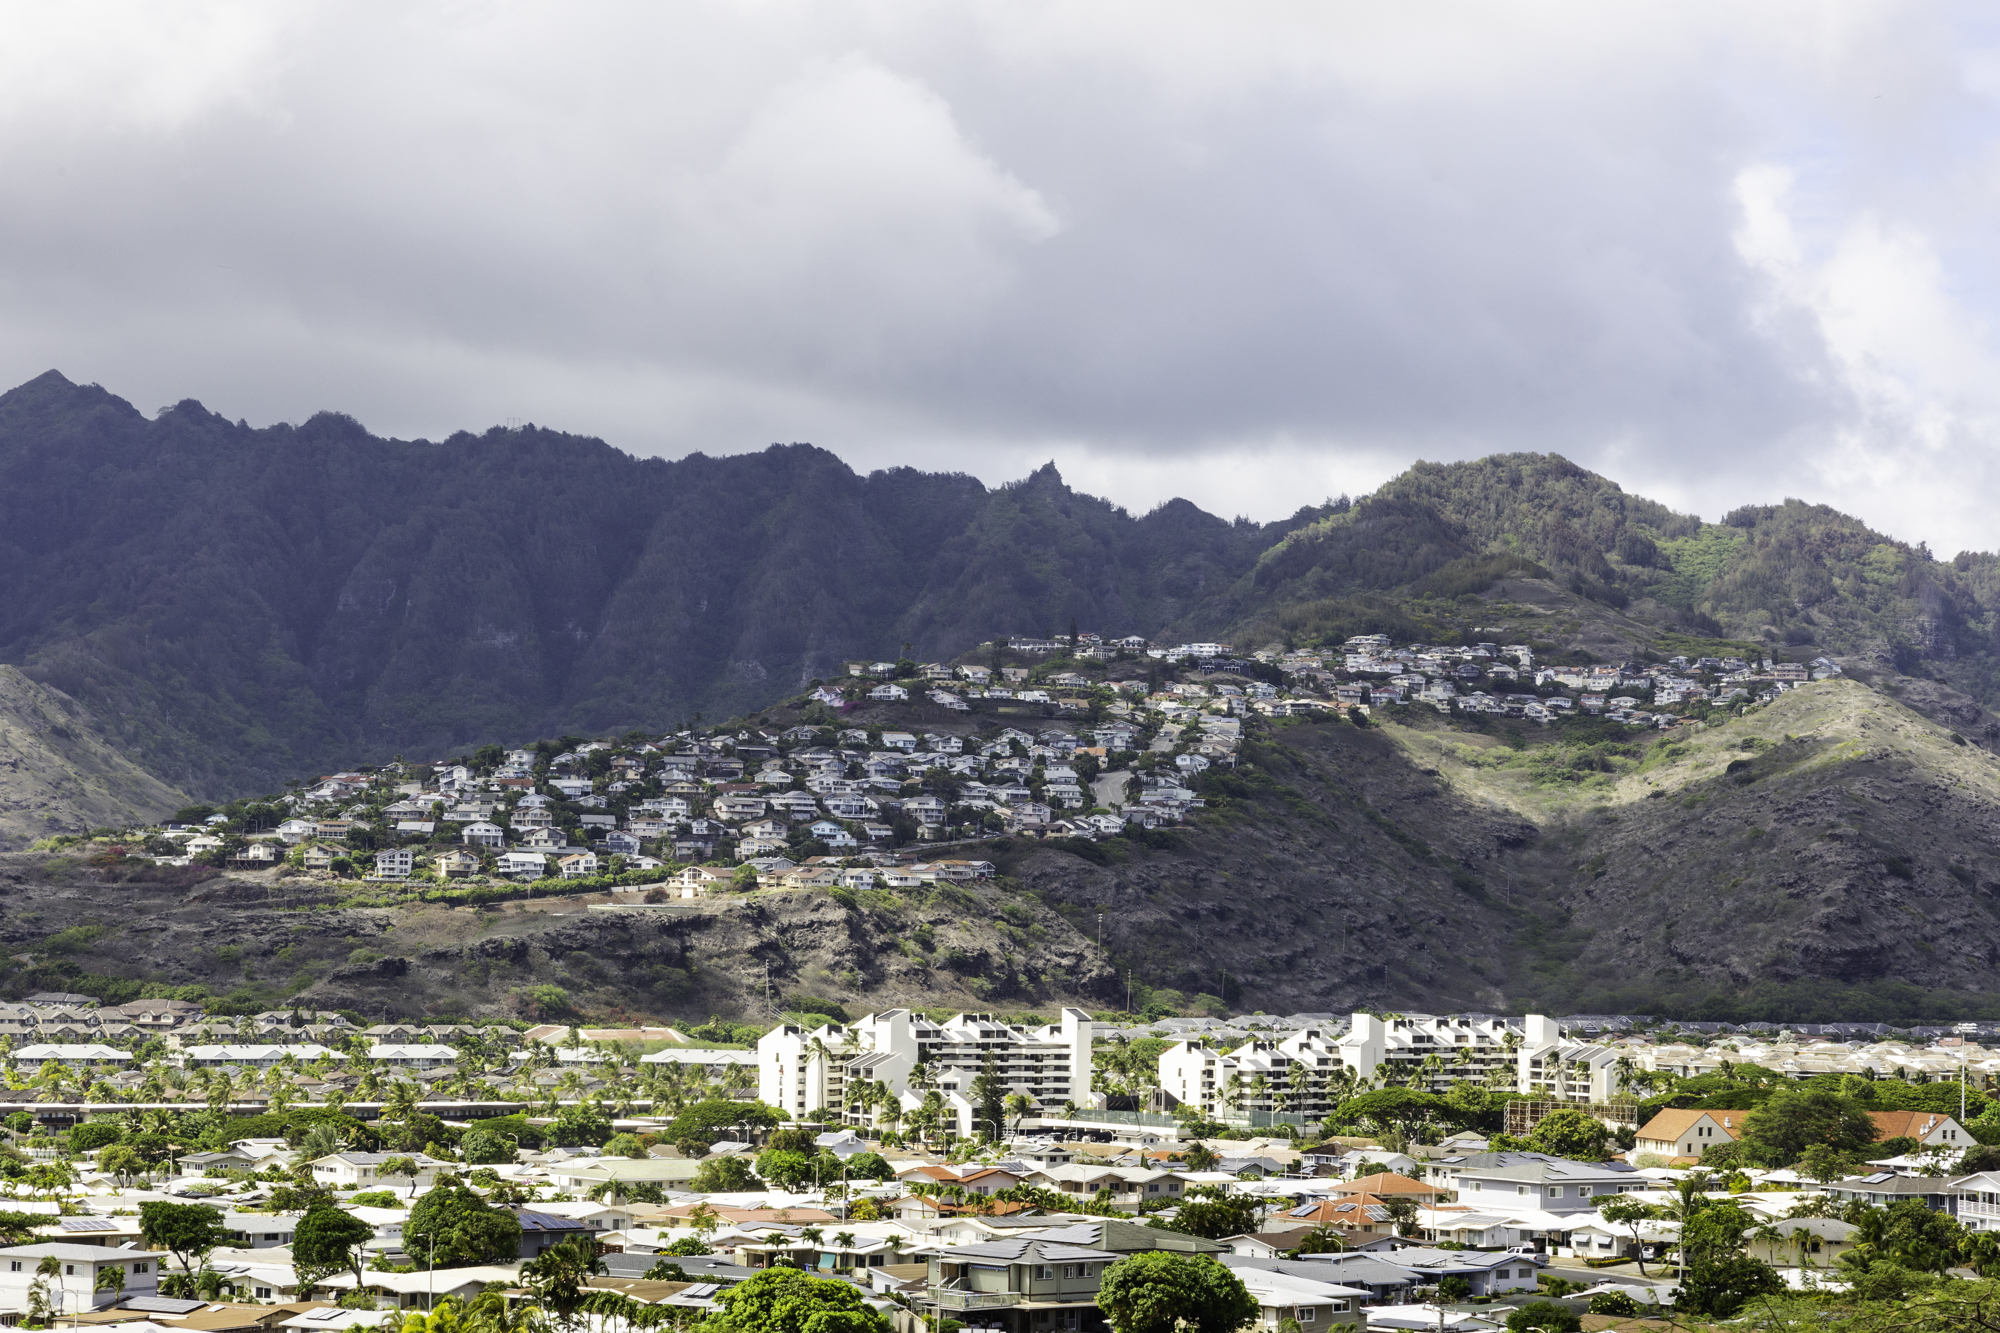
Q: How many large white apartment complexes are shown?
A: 2